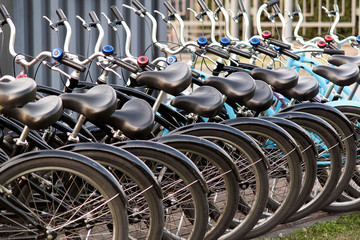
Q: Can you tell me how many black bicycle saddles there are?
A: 12